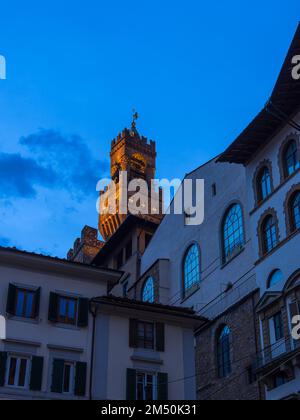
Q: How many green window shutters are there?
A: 12